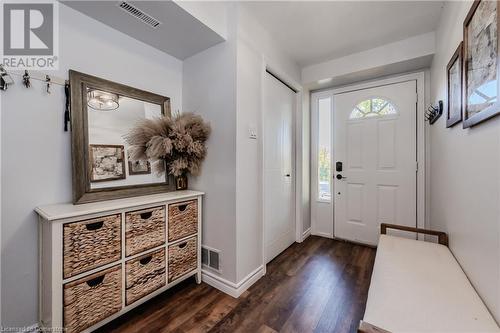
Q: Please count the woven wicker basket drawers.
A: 6